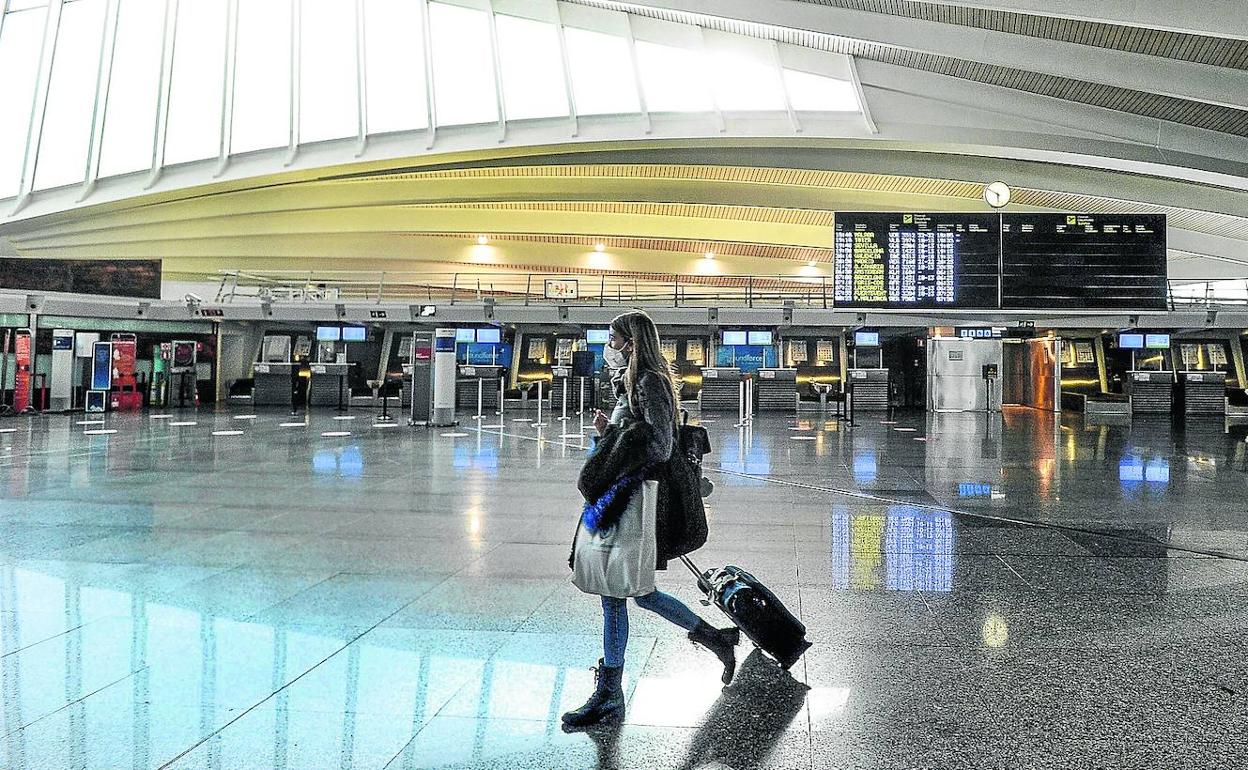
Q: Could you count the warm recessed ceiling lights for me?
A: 4